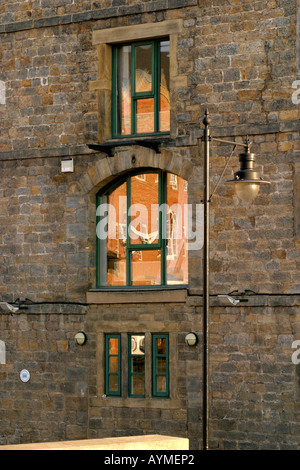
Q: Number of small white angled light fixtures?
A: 2